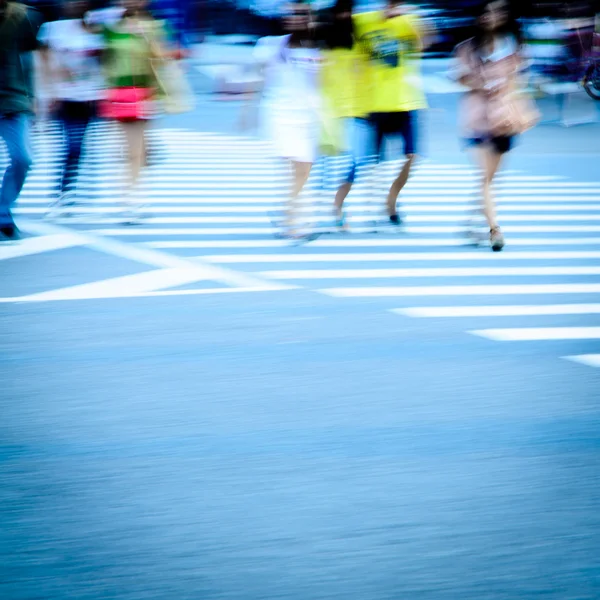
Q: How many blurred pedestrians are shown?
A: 7